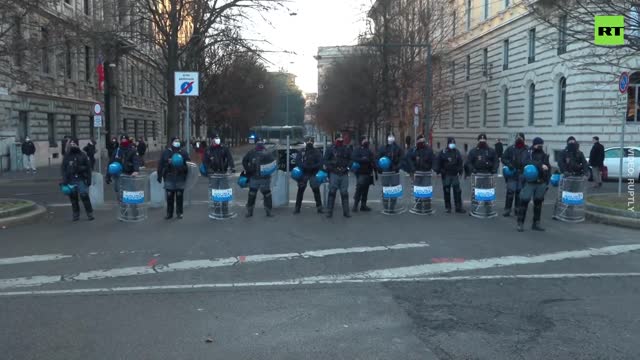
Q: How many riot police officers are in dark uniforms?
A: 15